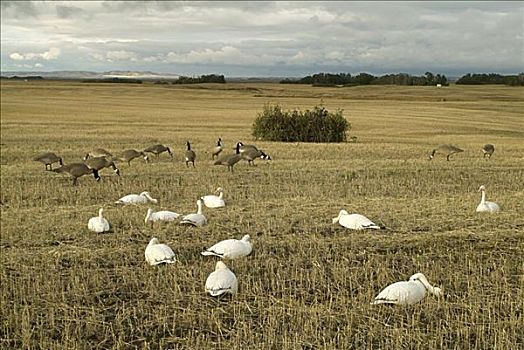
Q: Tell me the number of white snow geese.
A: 11